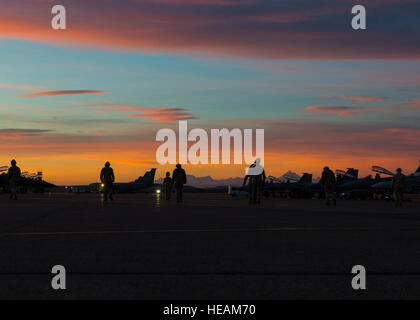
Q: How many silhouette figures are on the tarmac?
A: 7